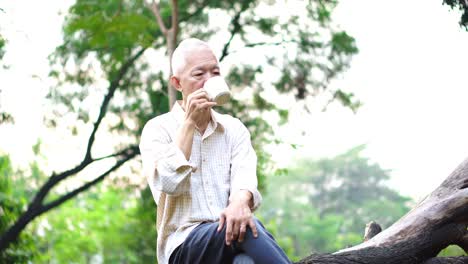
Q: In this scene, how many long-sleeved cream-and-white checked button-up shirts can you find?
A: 1